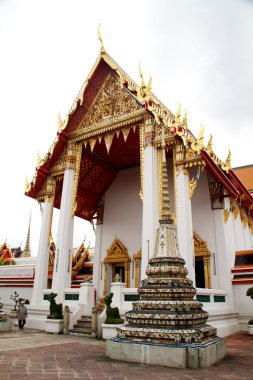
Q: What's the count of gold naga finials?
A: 11